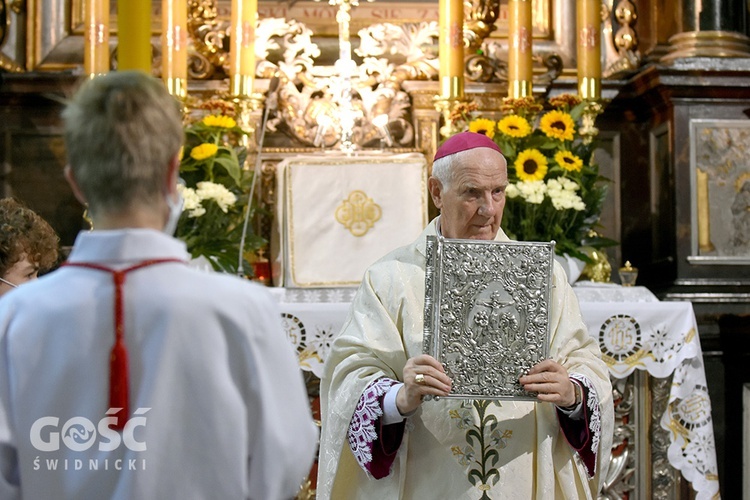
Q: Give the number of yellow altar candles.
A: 7